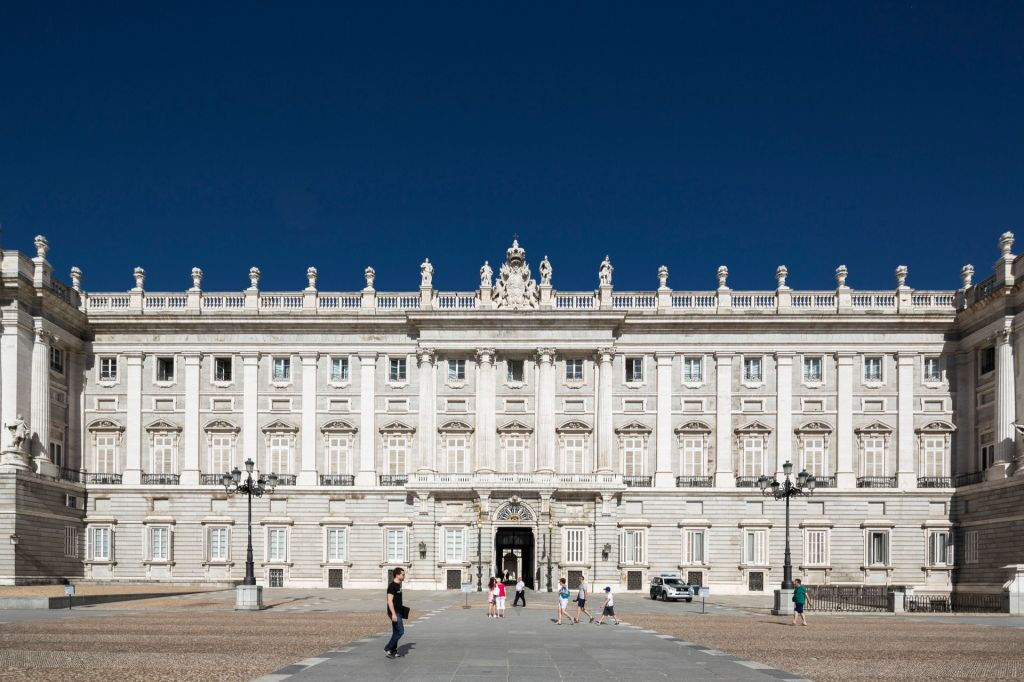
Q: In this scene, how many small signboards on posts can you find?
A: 3